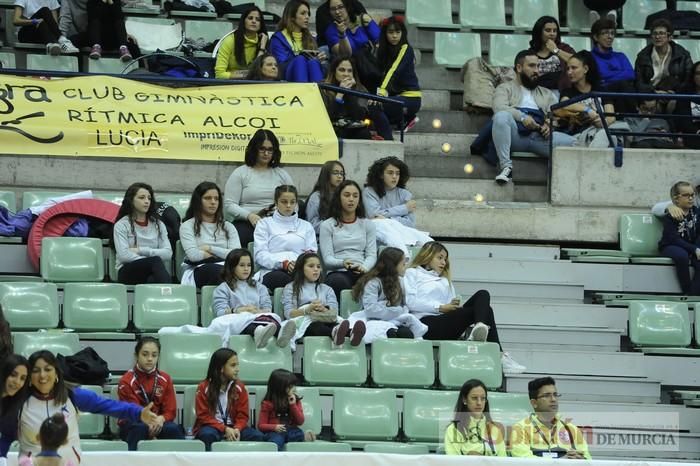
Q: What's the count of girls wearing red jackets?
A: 3